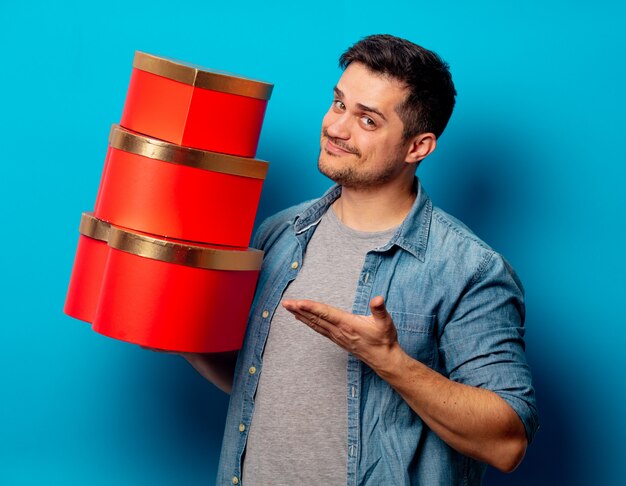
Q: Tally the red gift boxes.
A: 3